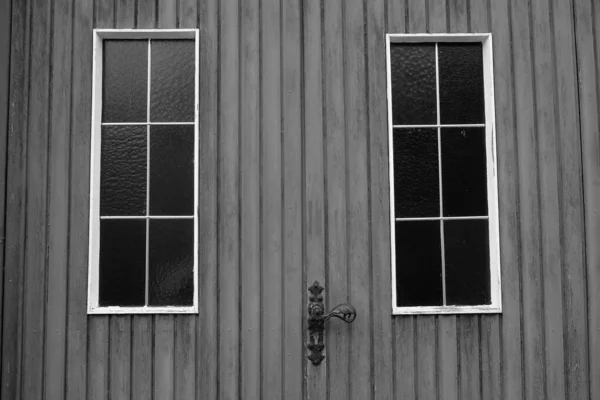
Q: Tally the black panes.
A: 12